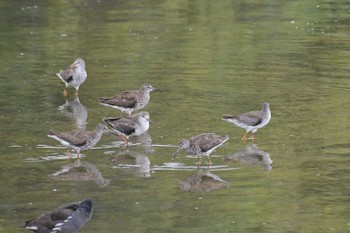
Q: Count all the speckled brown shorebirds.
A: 6